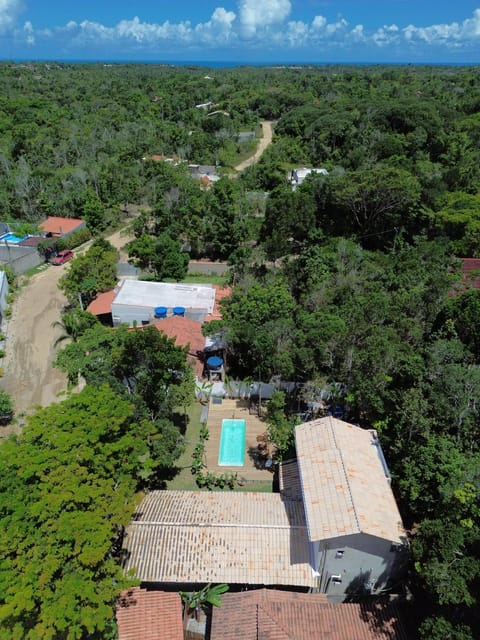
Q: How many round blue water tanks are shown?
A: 3